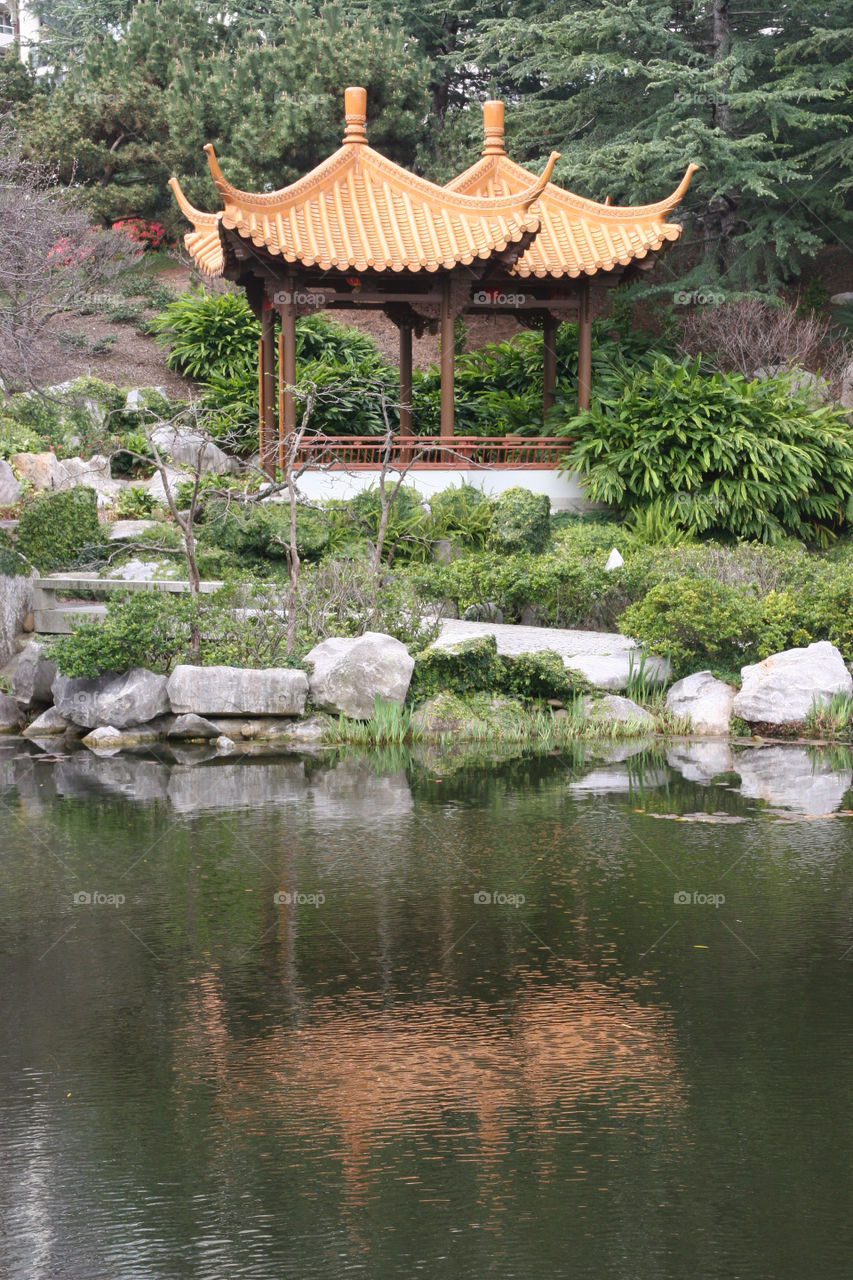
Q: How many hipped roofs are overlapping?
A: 2